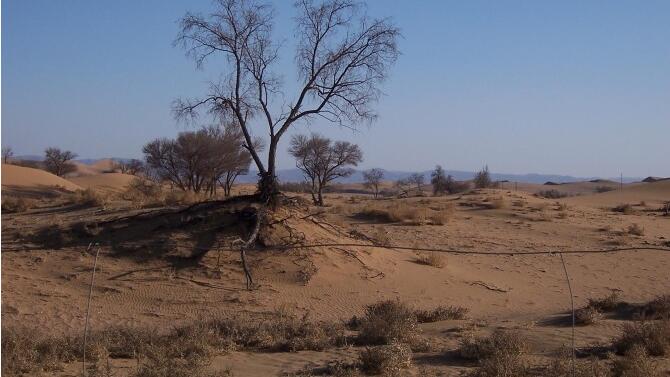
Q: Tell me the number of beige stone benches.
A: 0